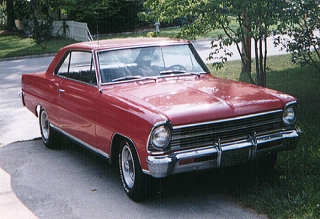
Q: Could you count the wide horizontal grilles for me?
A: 1